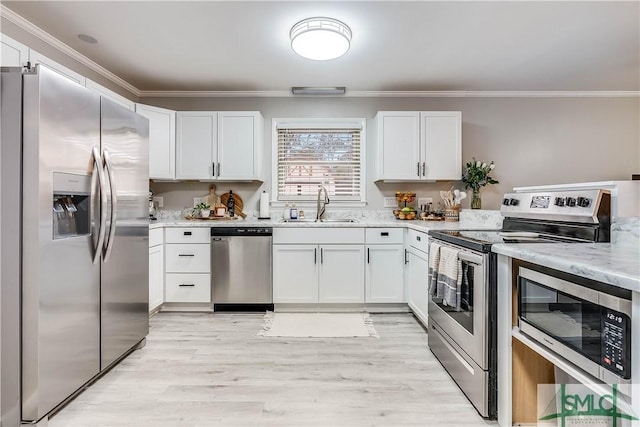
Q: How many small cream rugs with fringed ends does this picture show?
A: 1